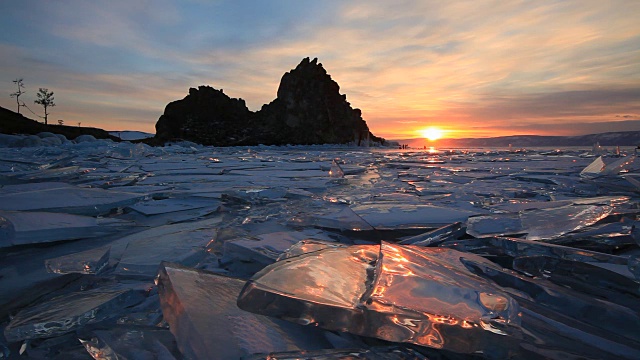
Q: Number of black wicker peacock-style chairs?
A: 0